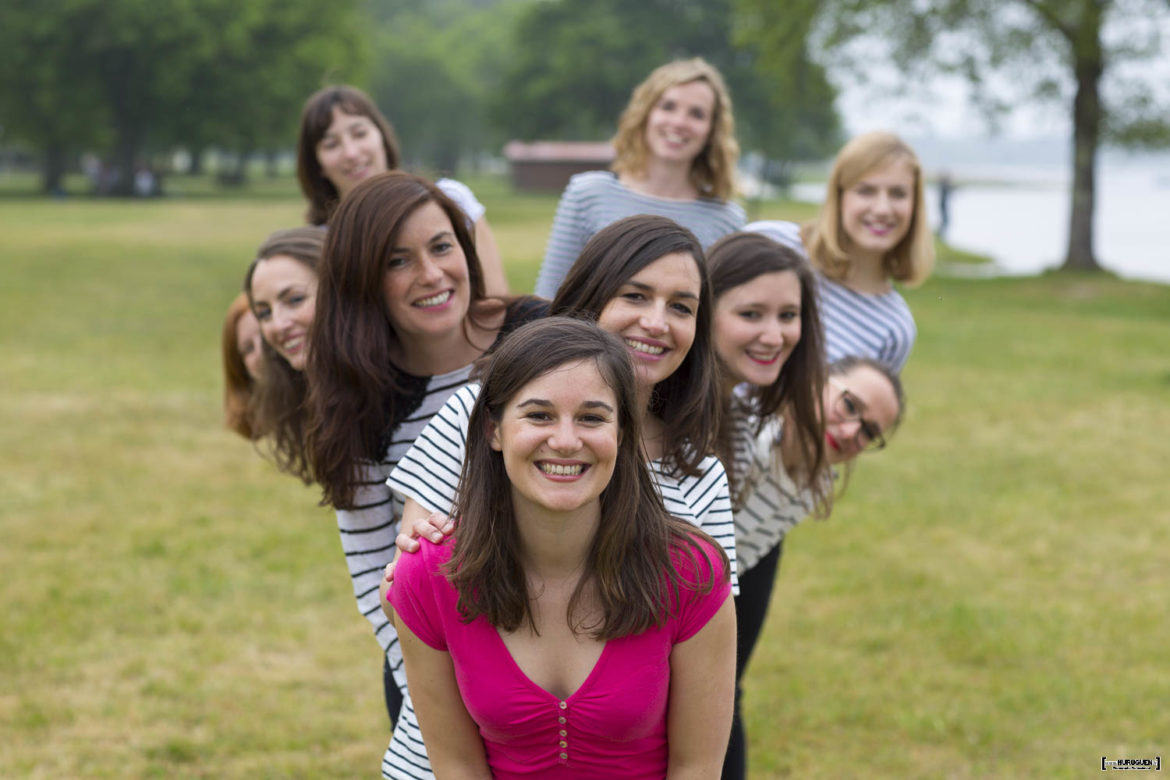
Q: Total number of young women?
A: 10